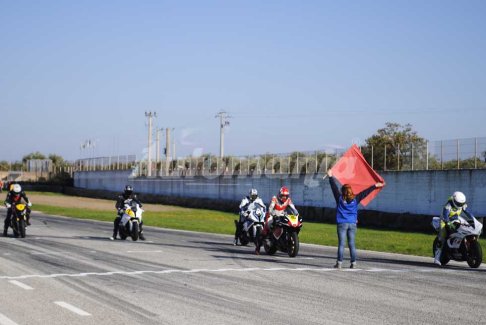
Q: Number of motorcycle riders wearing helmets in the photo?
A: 5